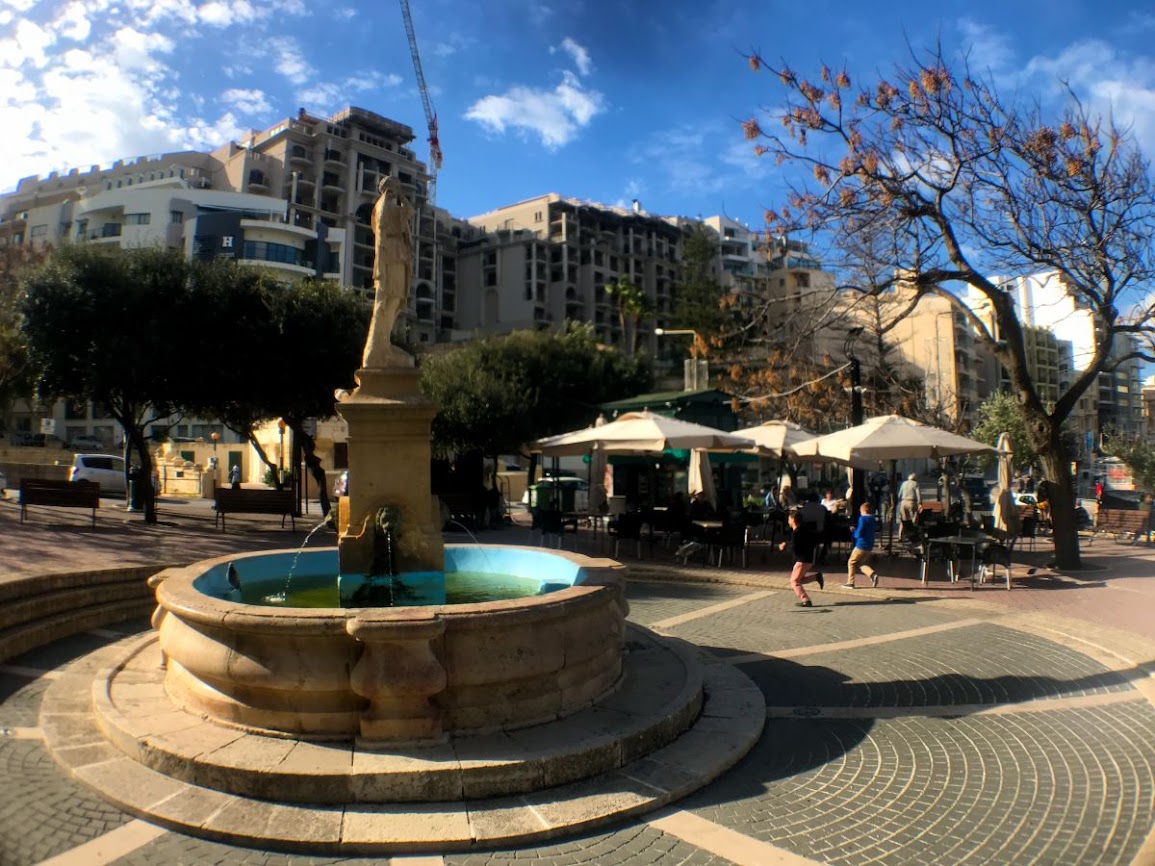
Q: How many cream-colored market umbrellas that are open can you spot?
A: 3